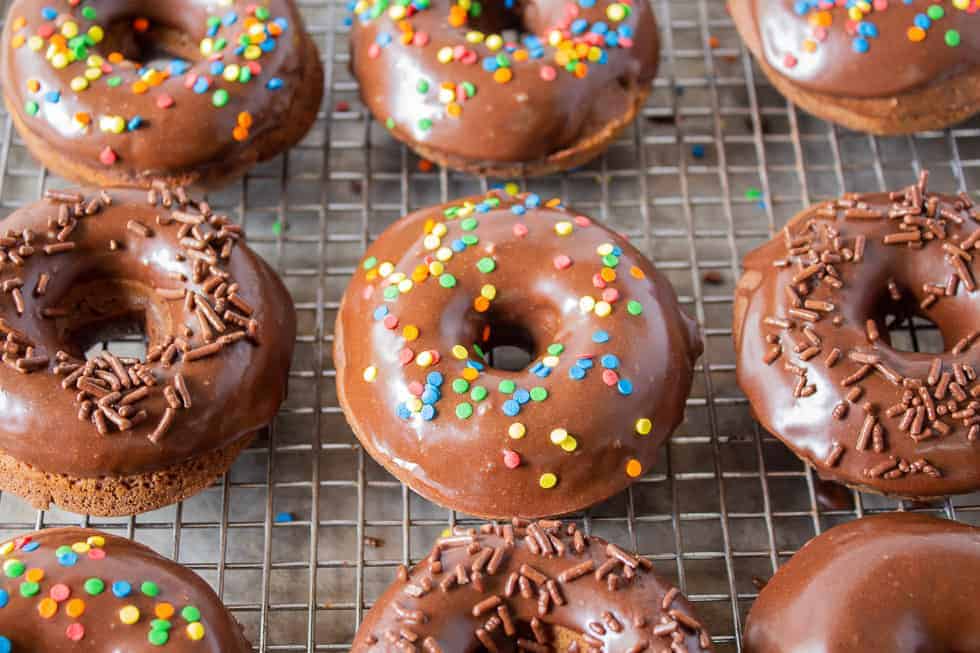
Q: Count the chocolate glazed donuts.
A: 9